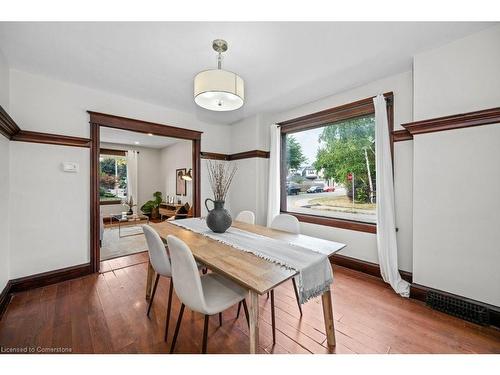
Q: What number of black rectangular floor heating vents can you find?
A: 1